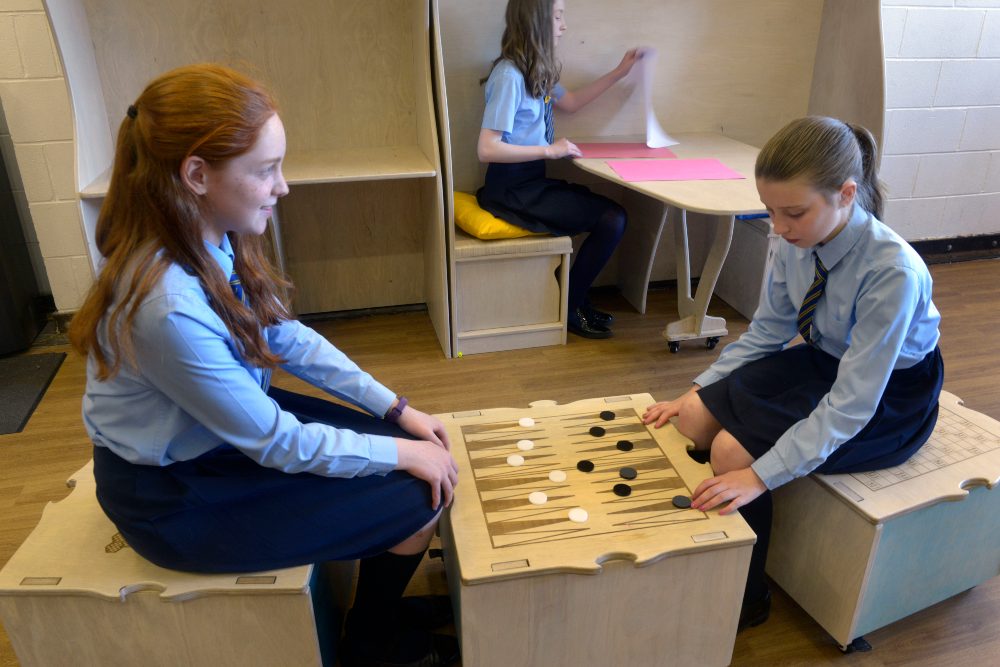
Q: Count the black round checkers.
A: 7